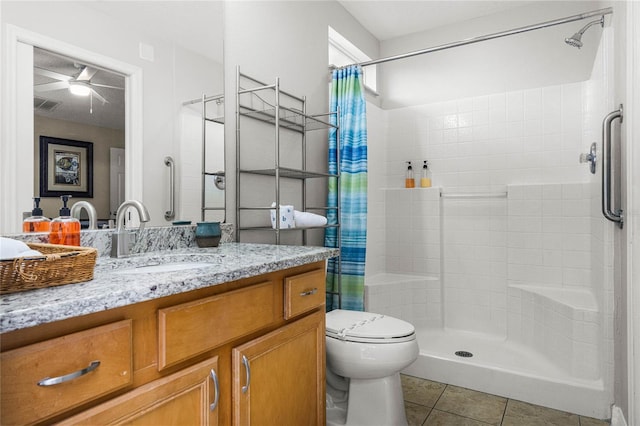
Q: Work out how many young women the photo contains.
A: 0